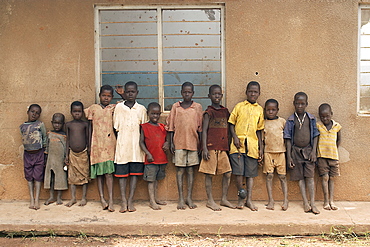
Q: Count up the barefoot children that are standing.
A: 12